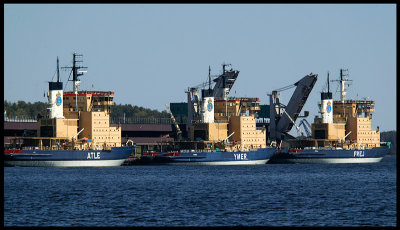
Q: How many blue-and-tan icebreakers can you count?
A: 3